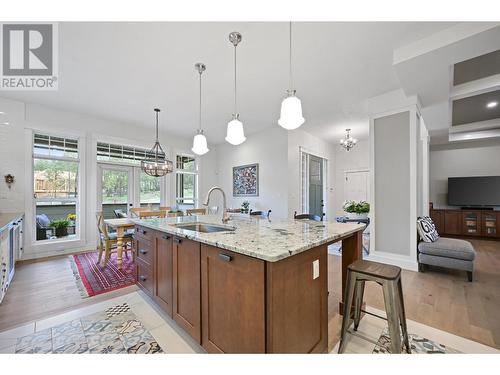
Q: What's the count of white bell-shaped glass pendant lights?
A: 3